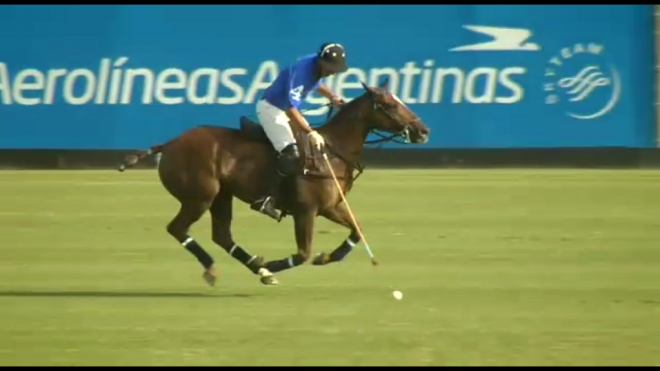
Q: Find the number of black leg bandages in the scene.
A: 4